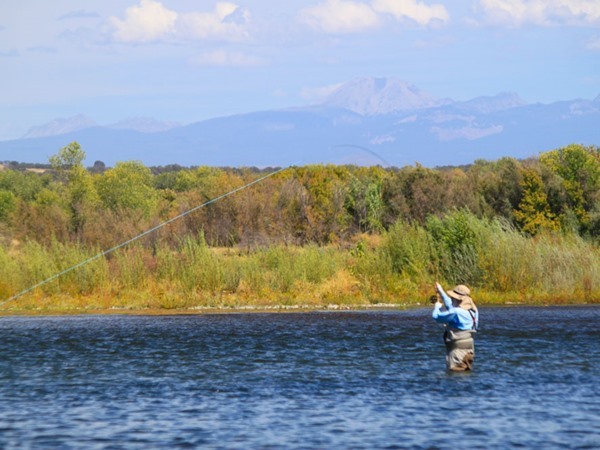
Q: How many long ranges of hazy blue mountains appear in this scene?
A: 1